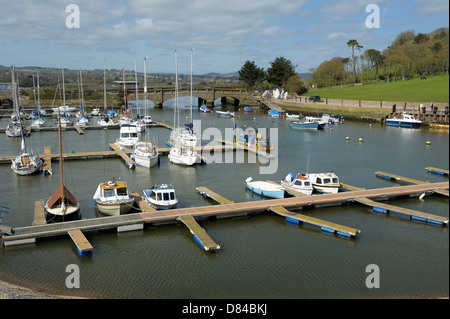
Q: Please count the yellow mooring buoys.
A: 3